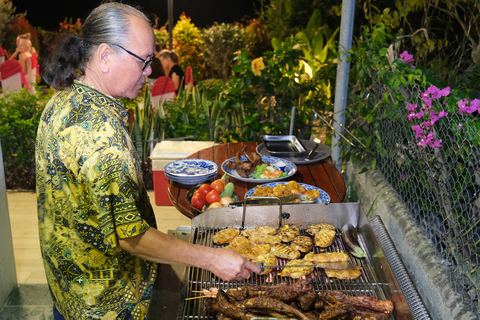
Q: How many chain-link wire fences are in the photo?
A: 1